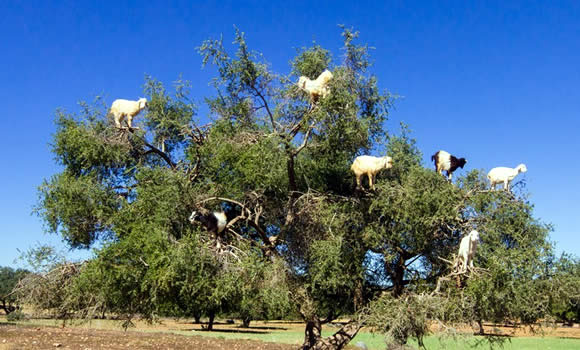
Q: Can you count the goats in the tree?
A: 7